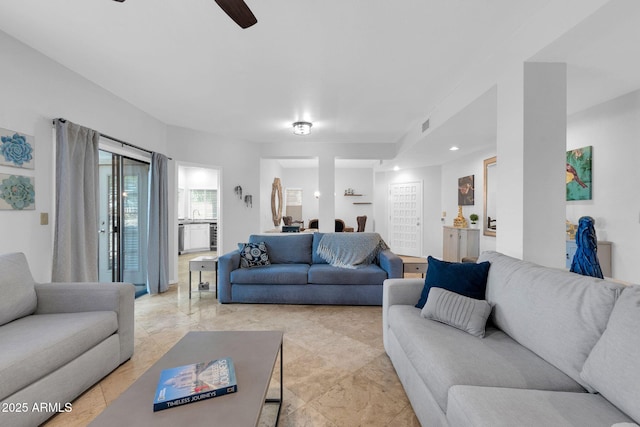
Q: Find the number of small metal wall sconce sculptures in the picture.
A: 2